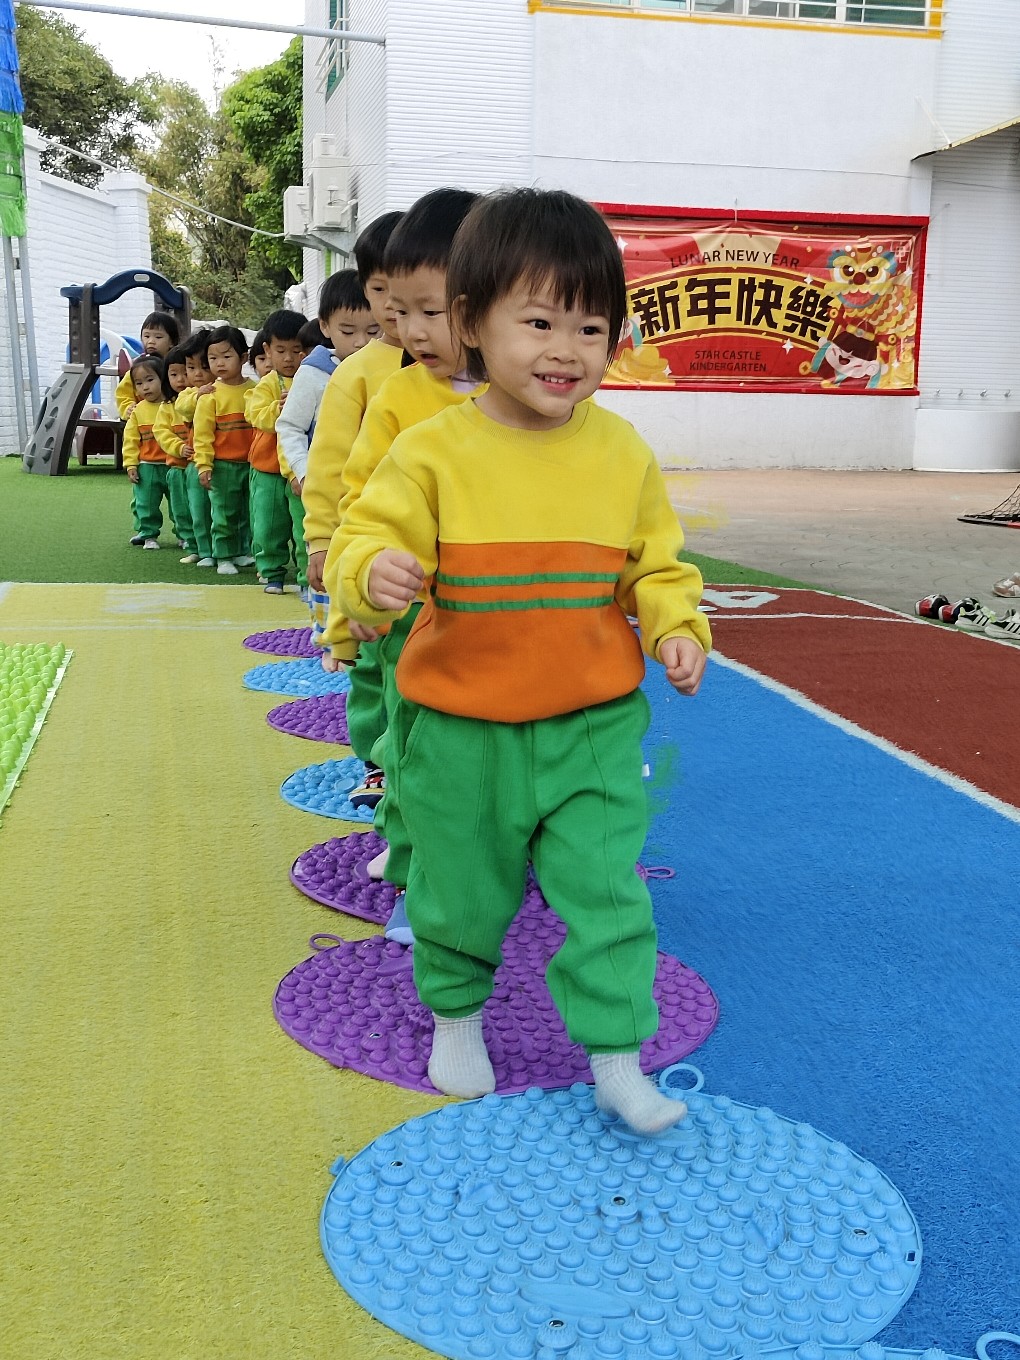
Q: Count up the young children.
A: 12